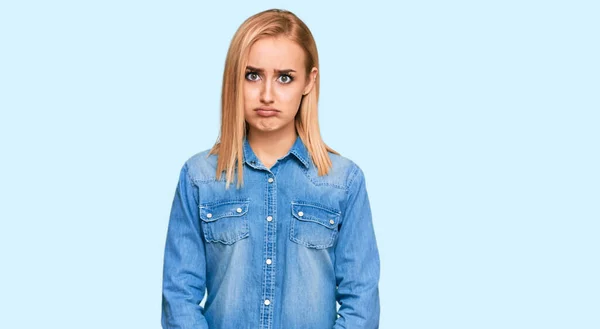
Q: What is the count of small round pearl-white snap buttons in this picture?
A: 8